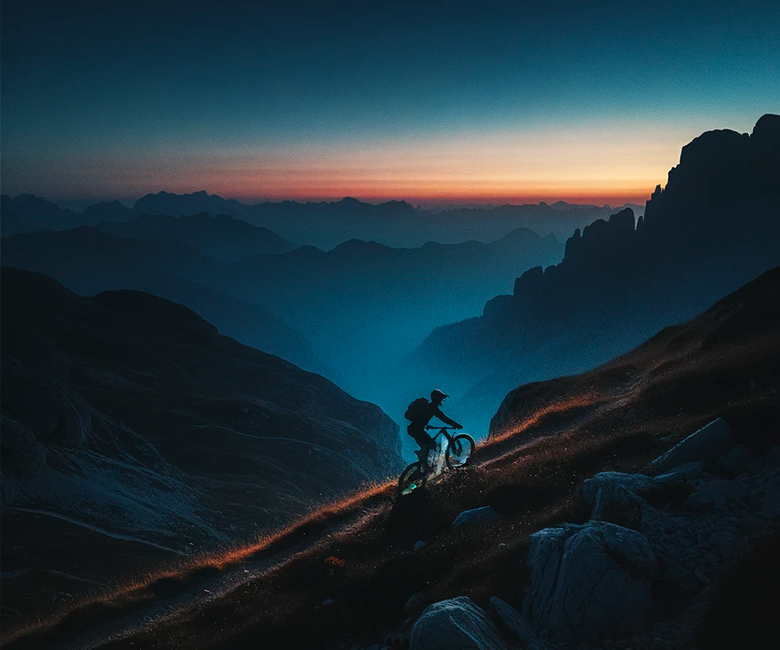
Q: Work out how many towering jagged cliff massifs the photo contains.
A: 1